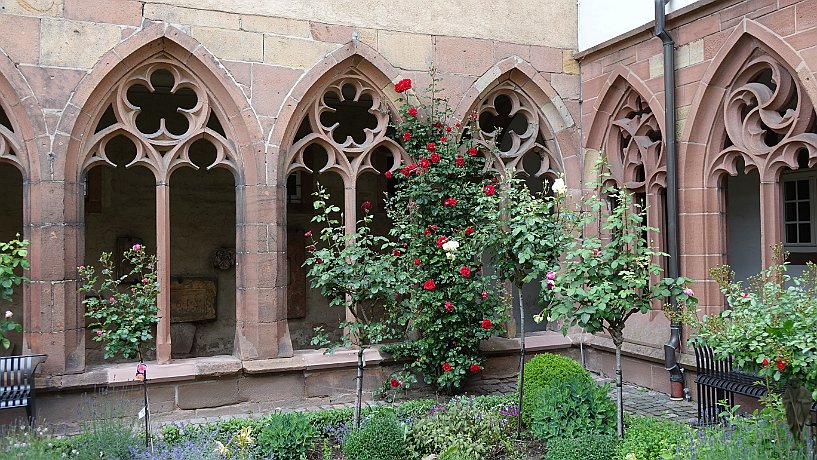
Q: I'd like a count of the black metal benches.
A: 2